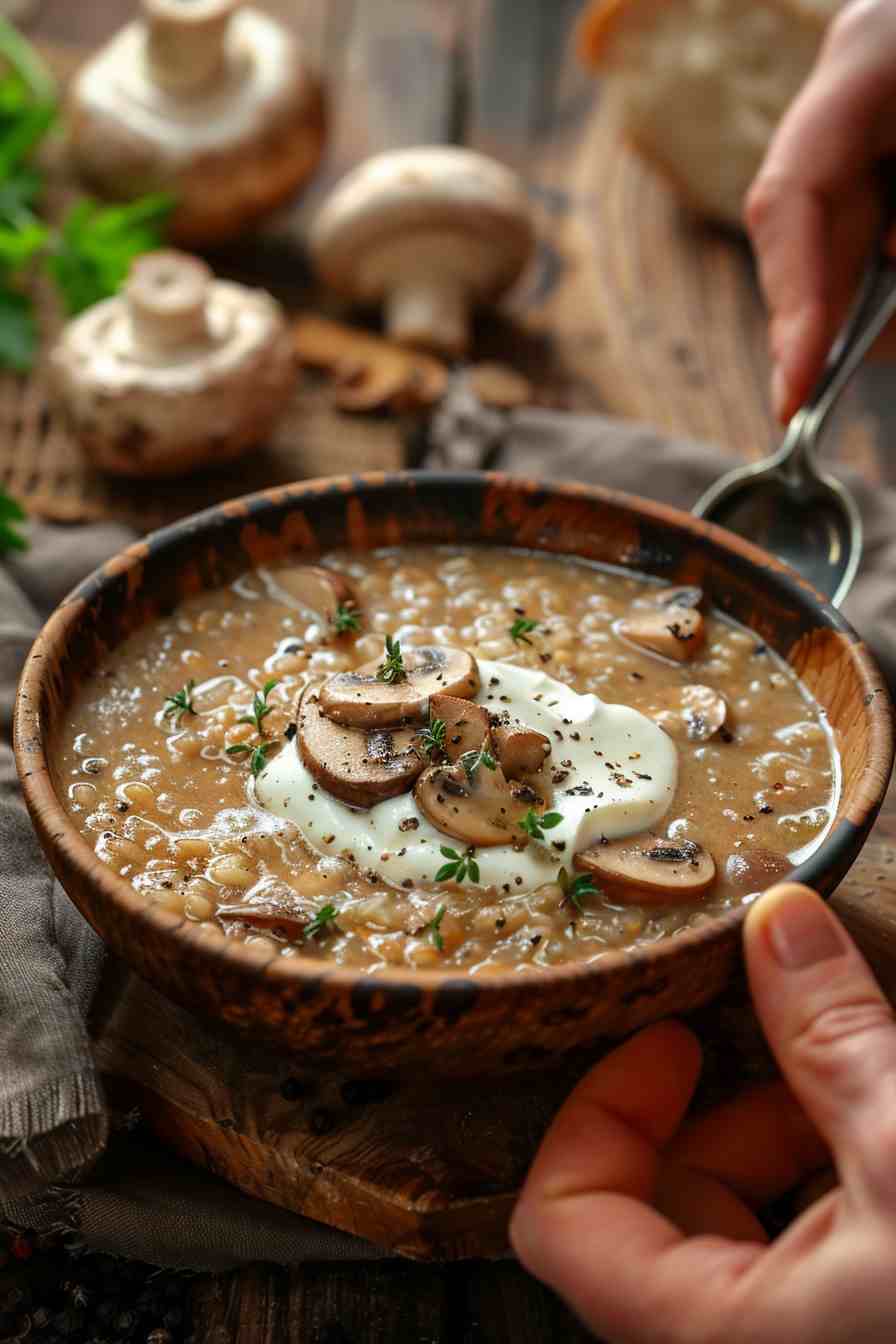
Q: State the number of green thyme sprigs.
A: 13